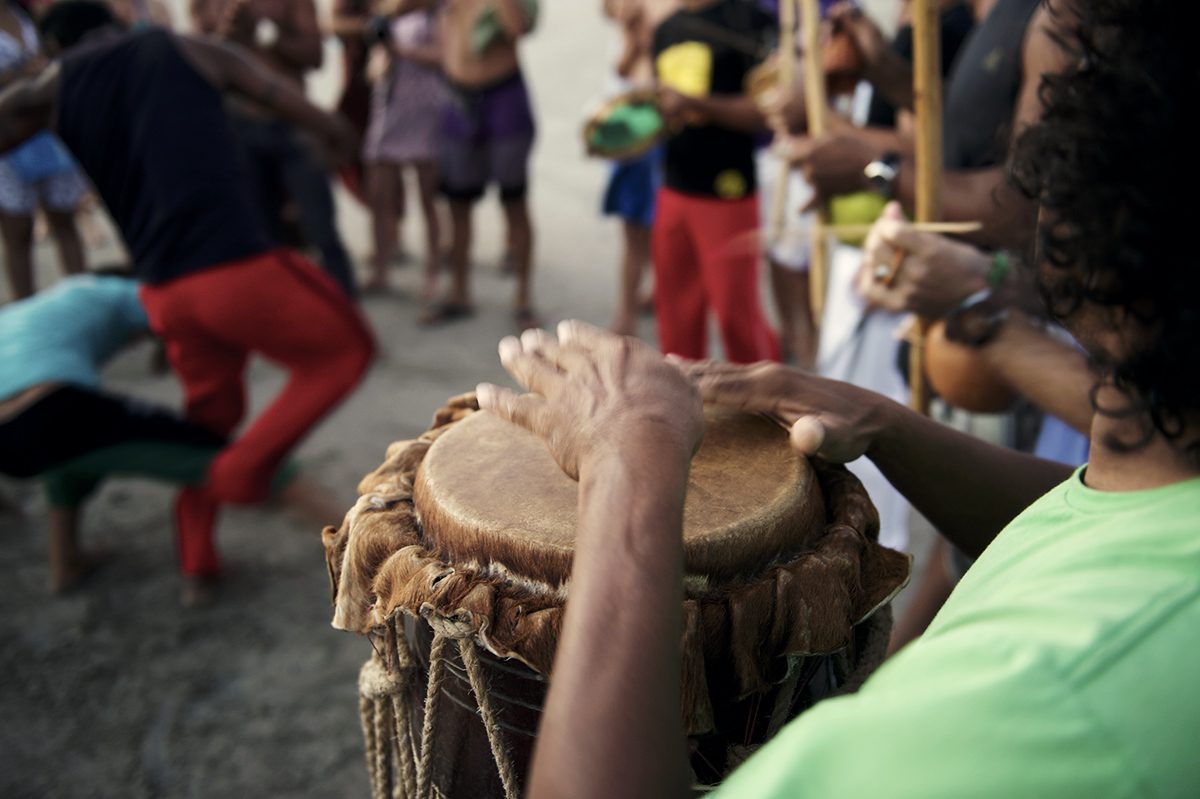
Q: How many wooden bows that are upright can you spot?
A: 3